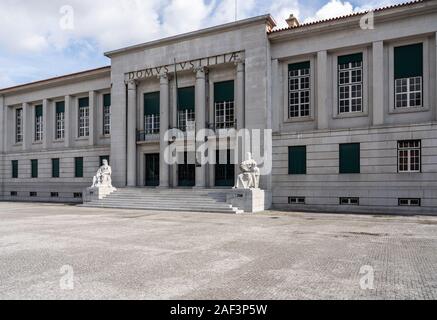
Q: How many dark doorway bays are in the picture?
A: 3